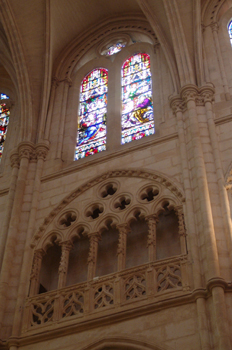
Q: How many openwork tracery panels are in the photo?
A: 5